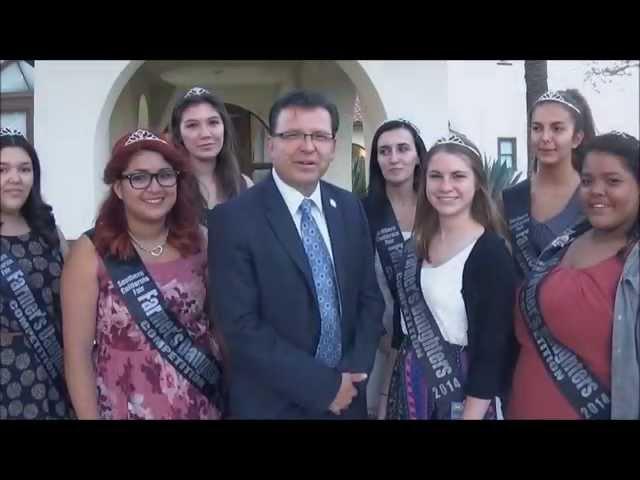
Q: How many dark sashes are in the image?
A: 6